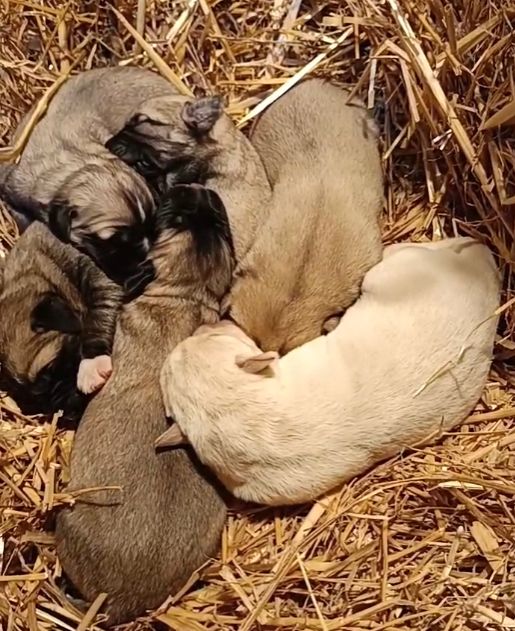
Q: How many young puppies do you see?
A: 6